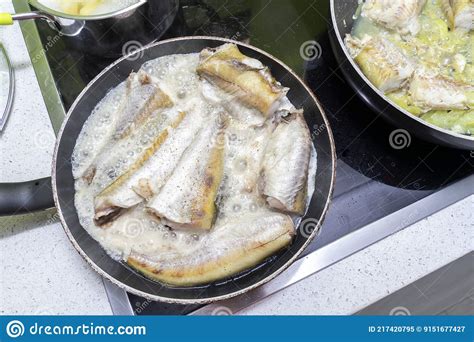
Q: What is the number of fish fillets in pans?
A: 10